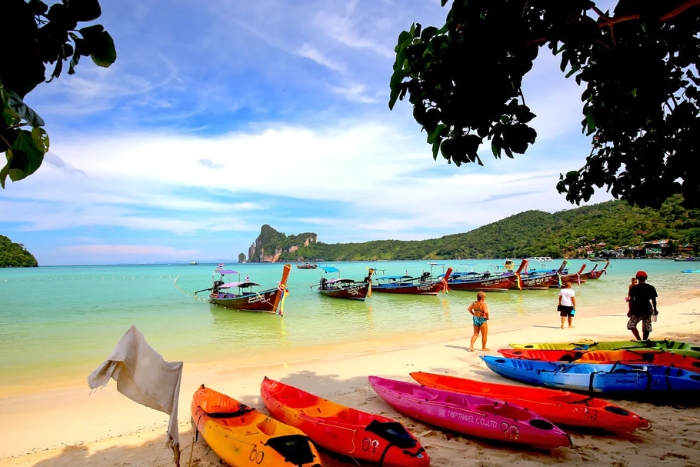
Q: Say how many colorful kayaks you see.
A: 7